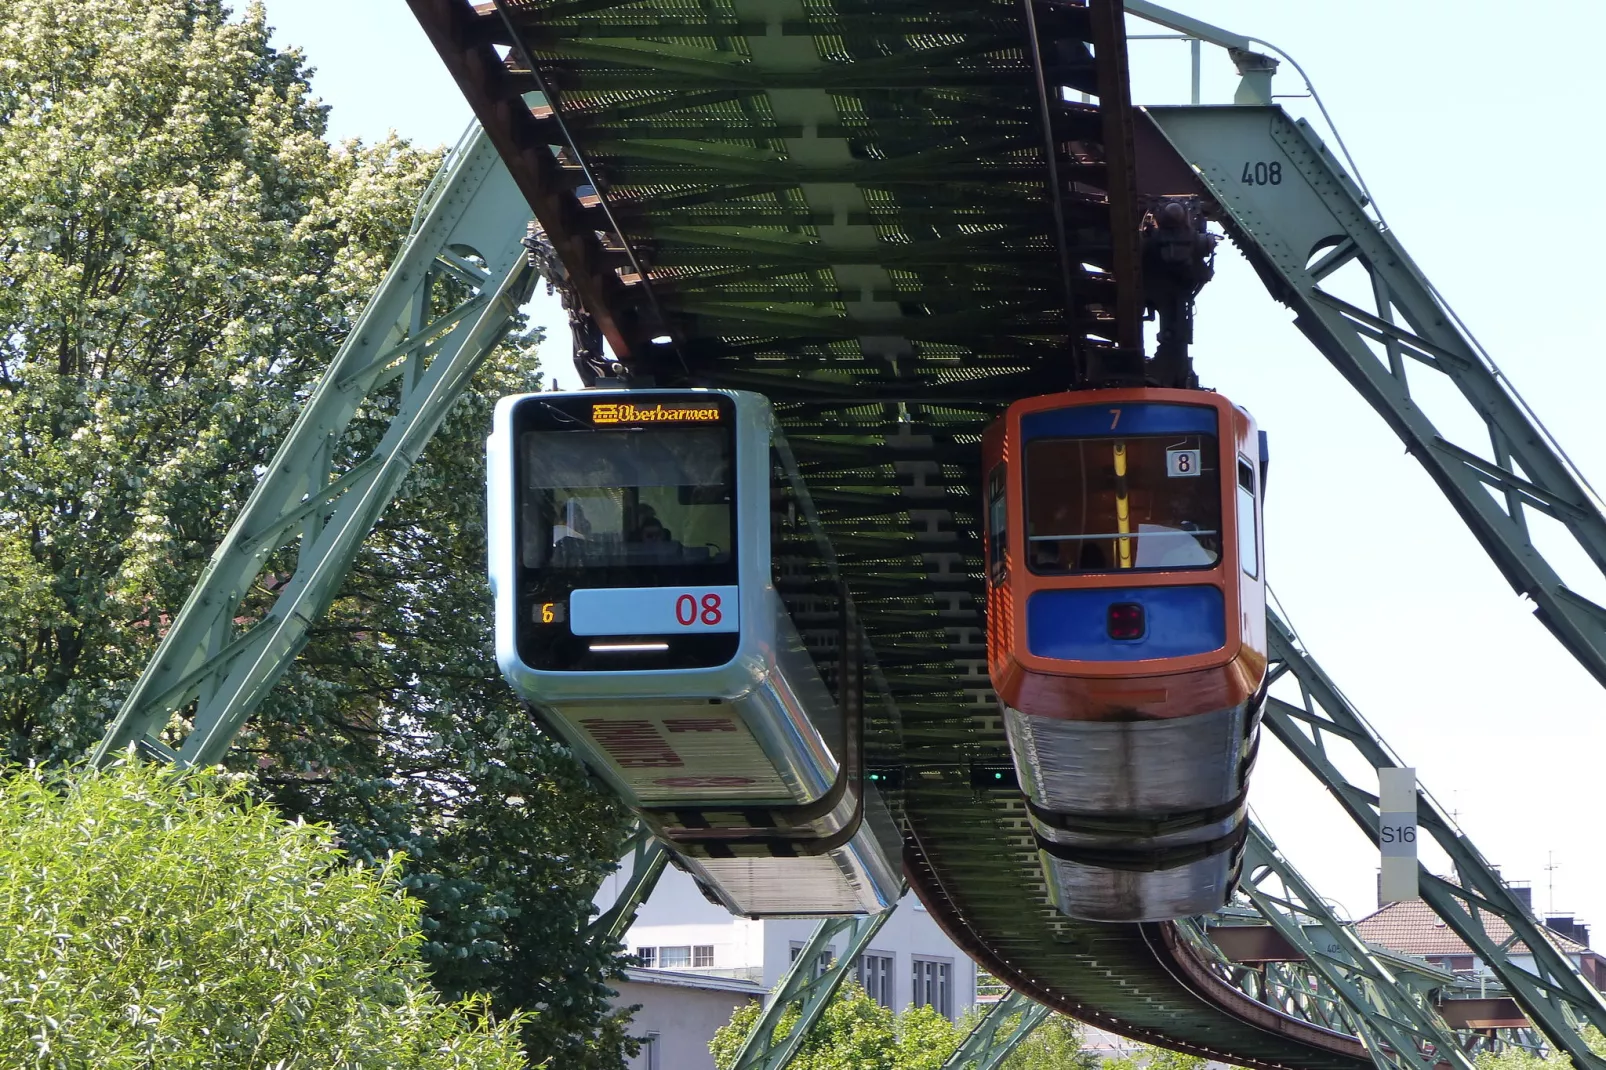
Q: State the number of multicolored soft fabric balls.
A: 0